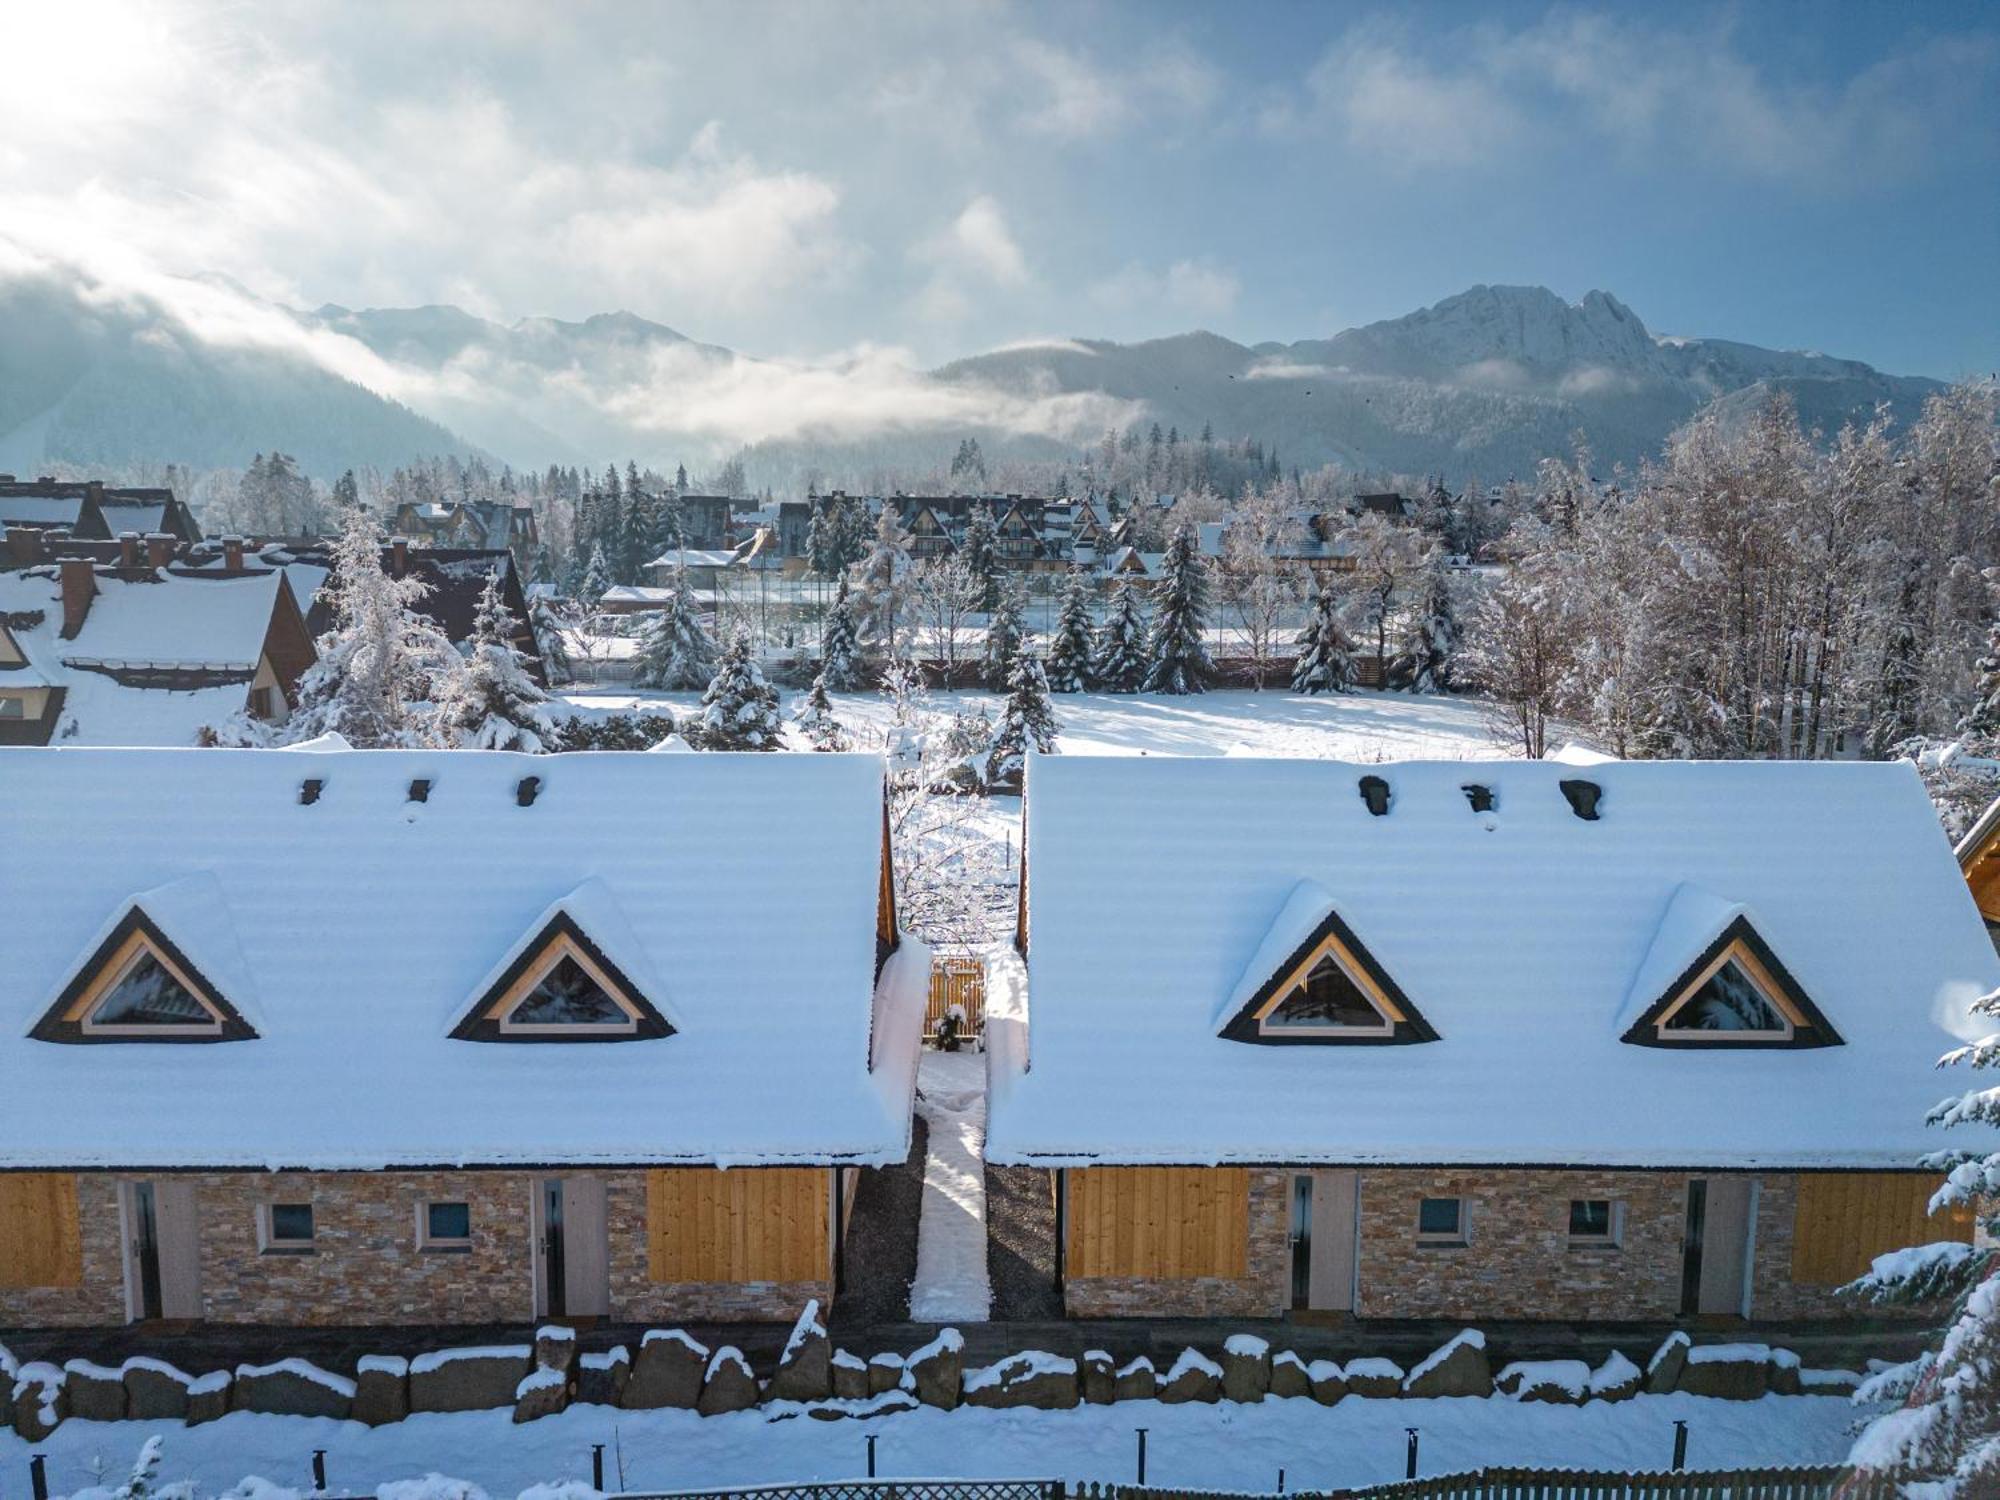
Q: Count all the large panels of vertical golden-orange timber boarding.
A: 4